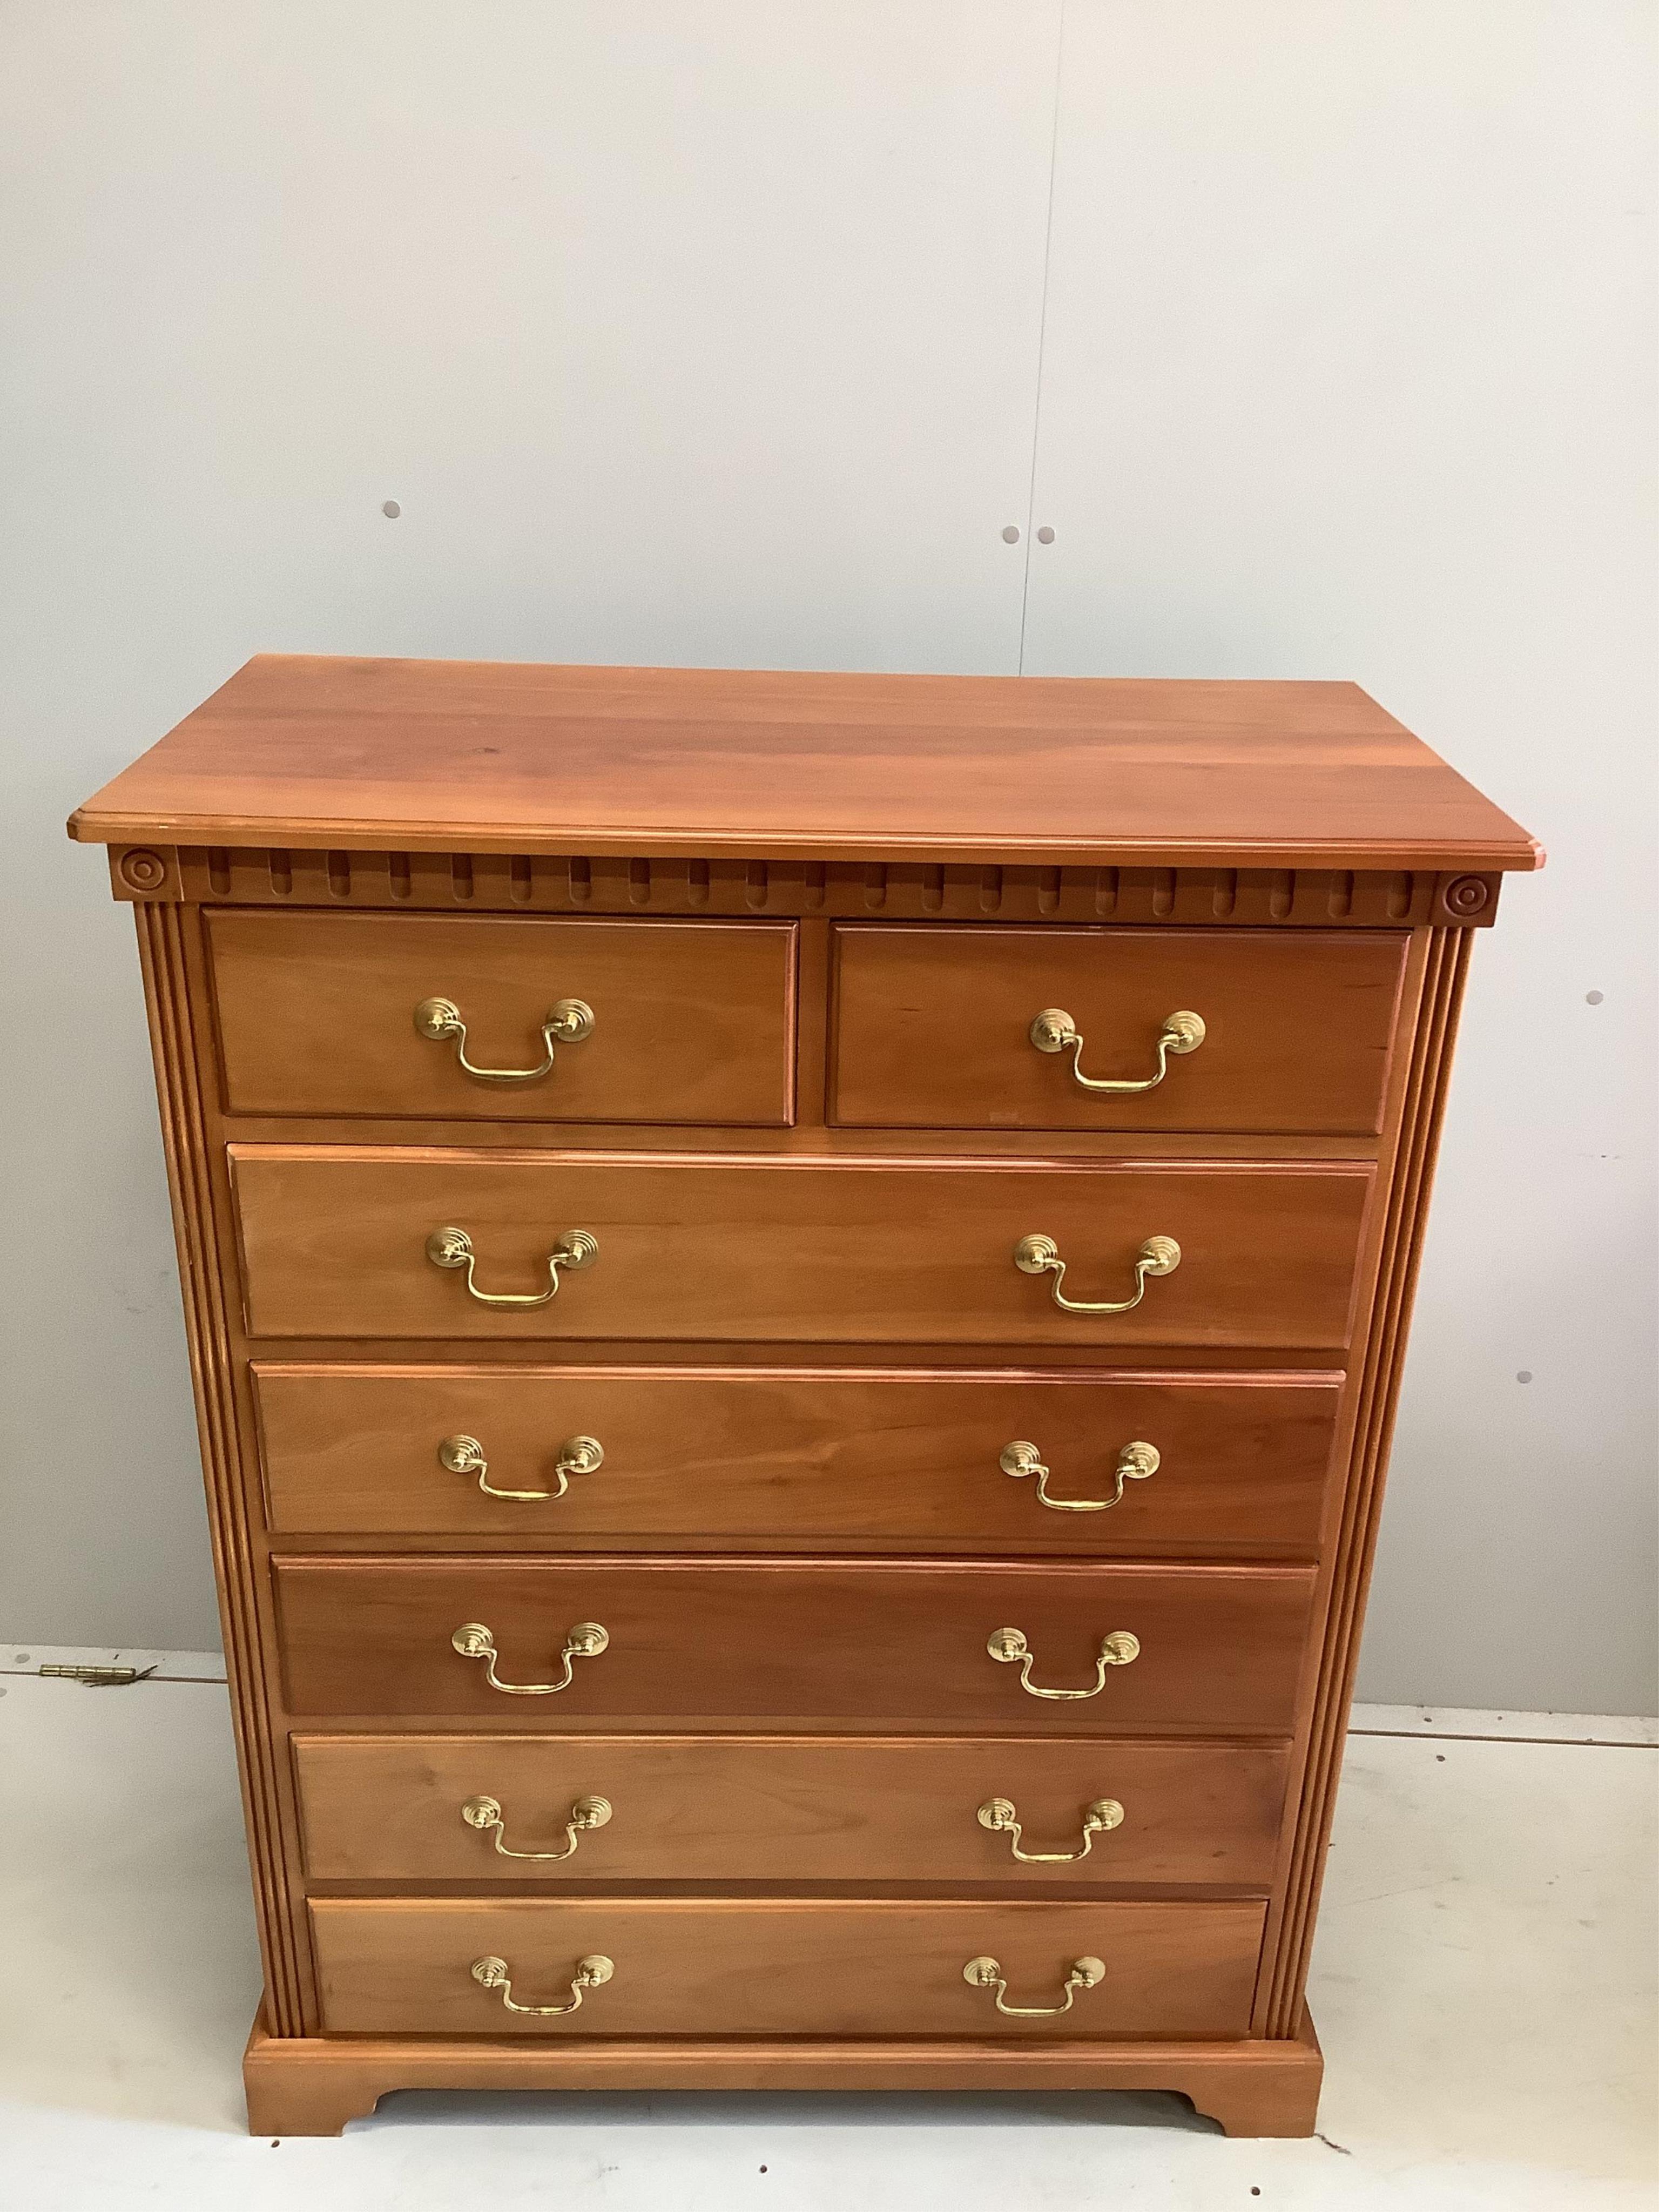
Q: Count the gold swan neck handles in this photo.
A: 12